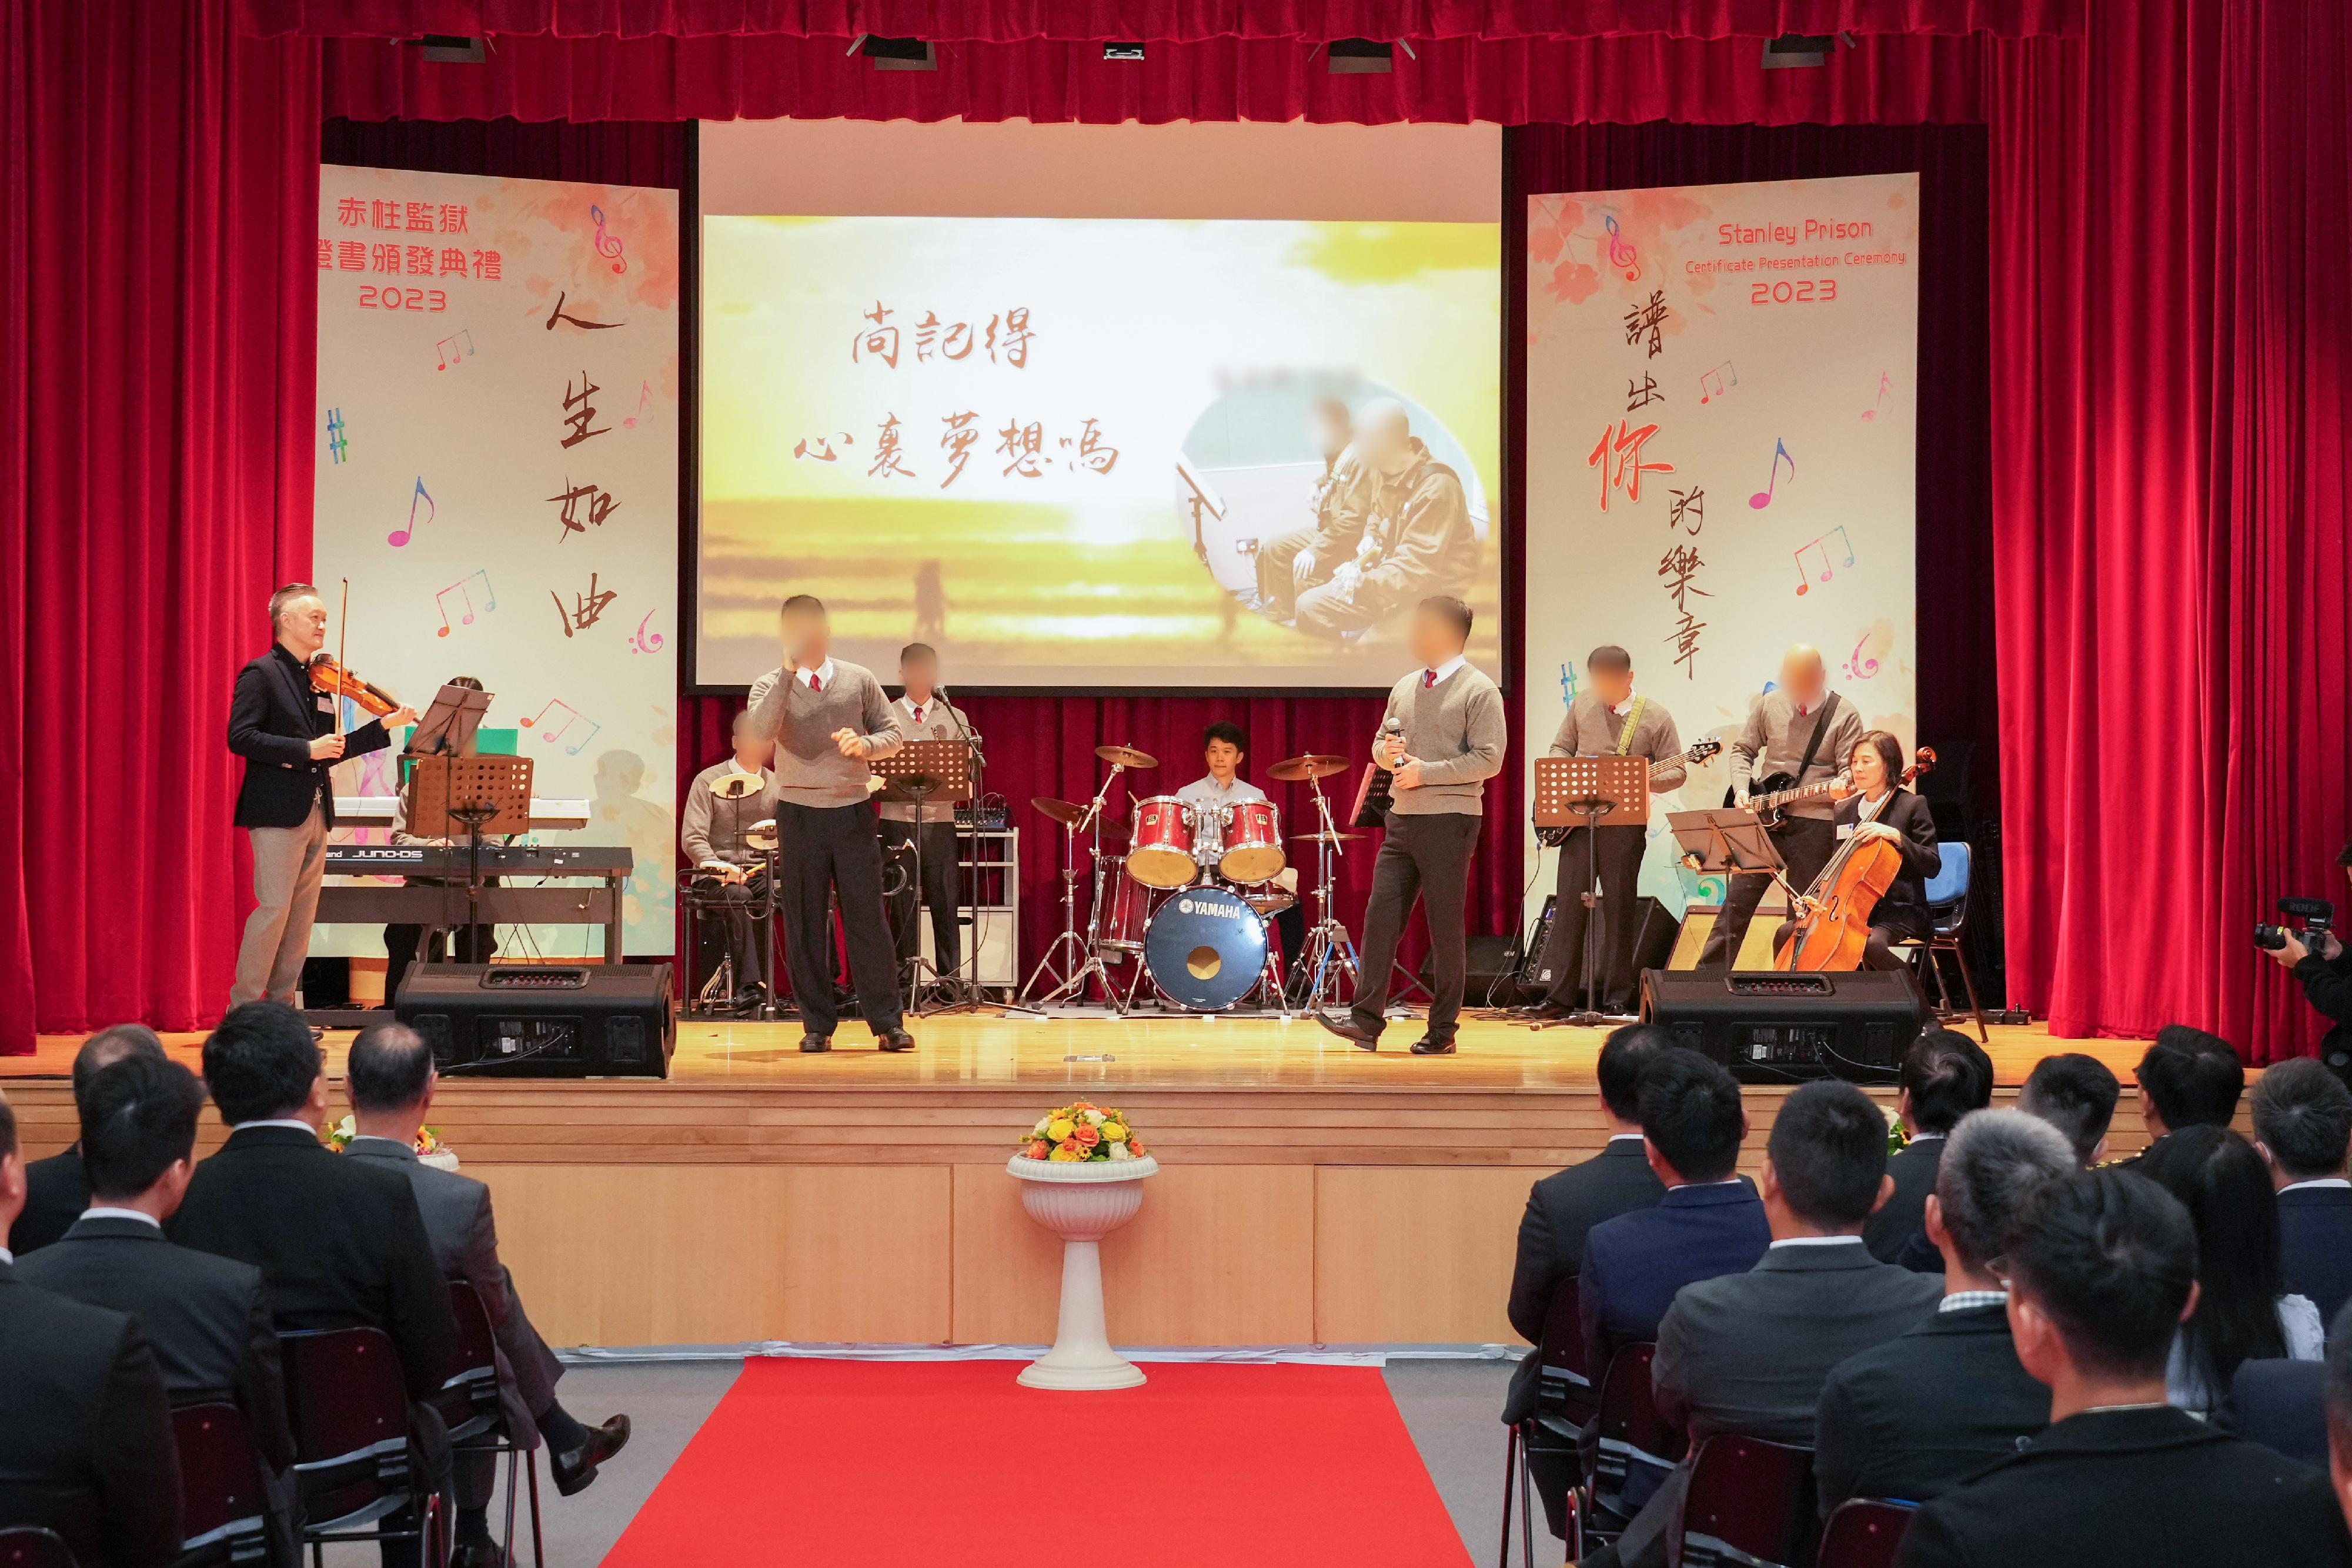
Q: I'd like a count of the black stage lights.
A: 4